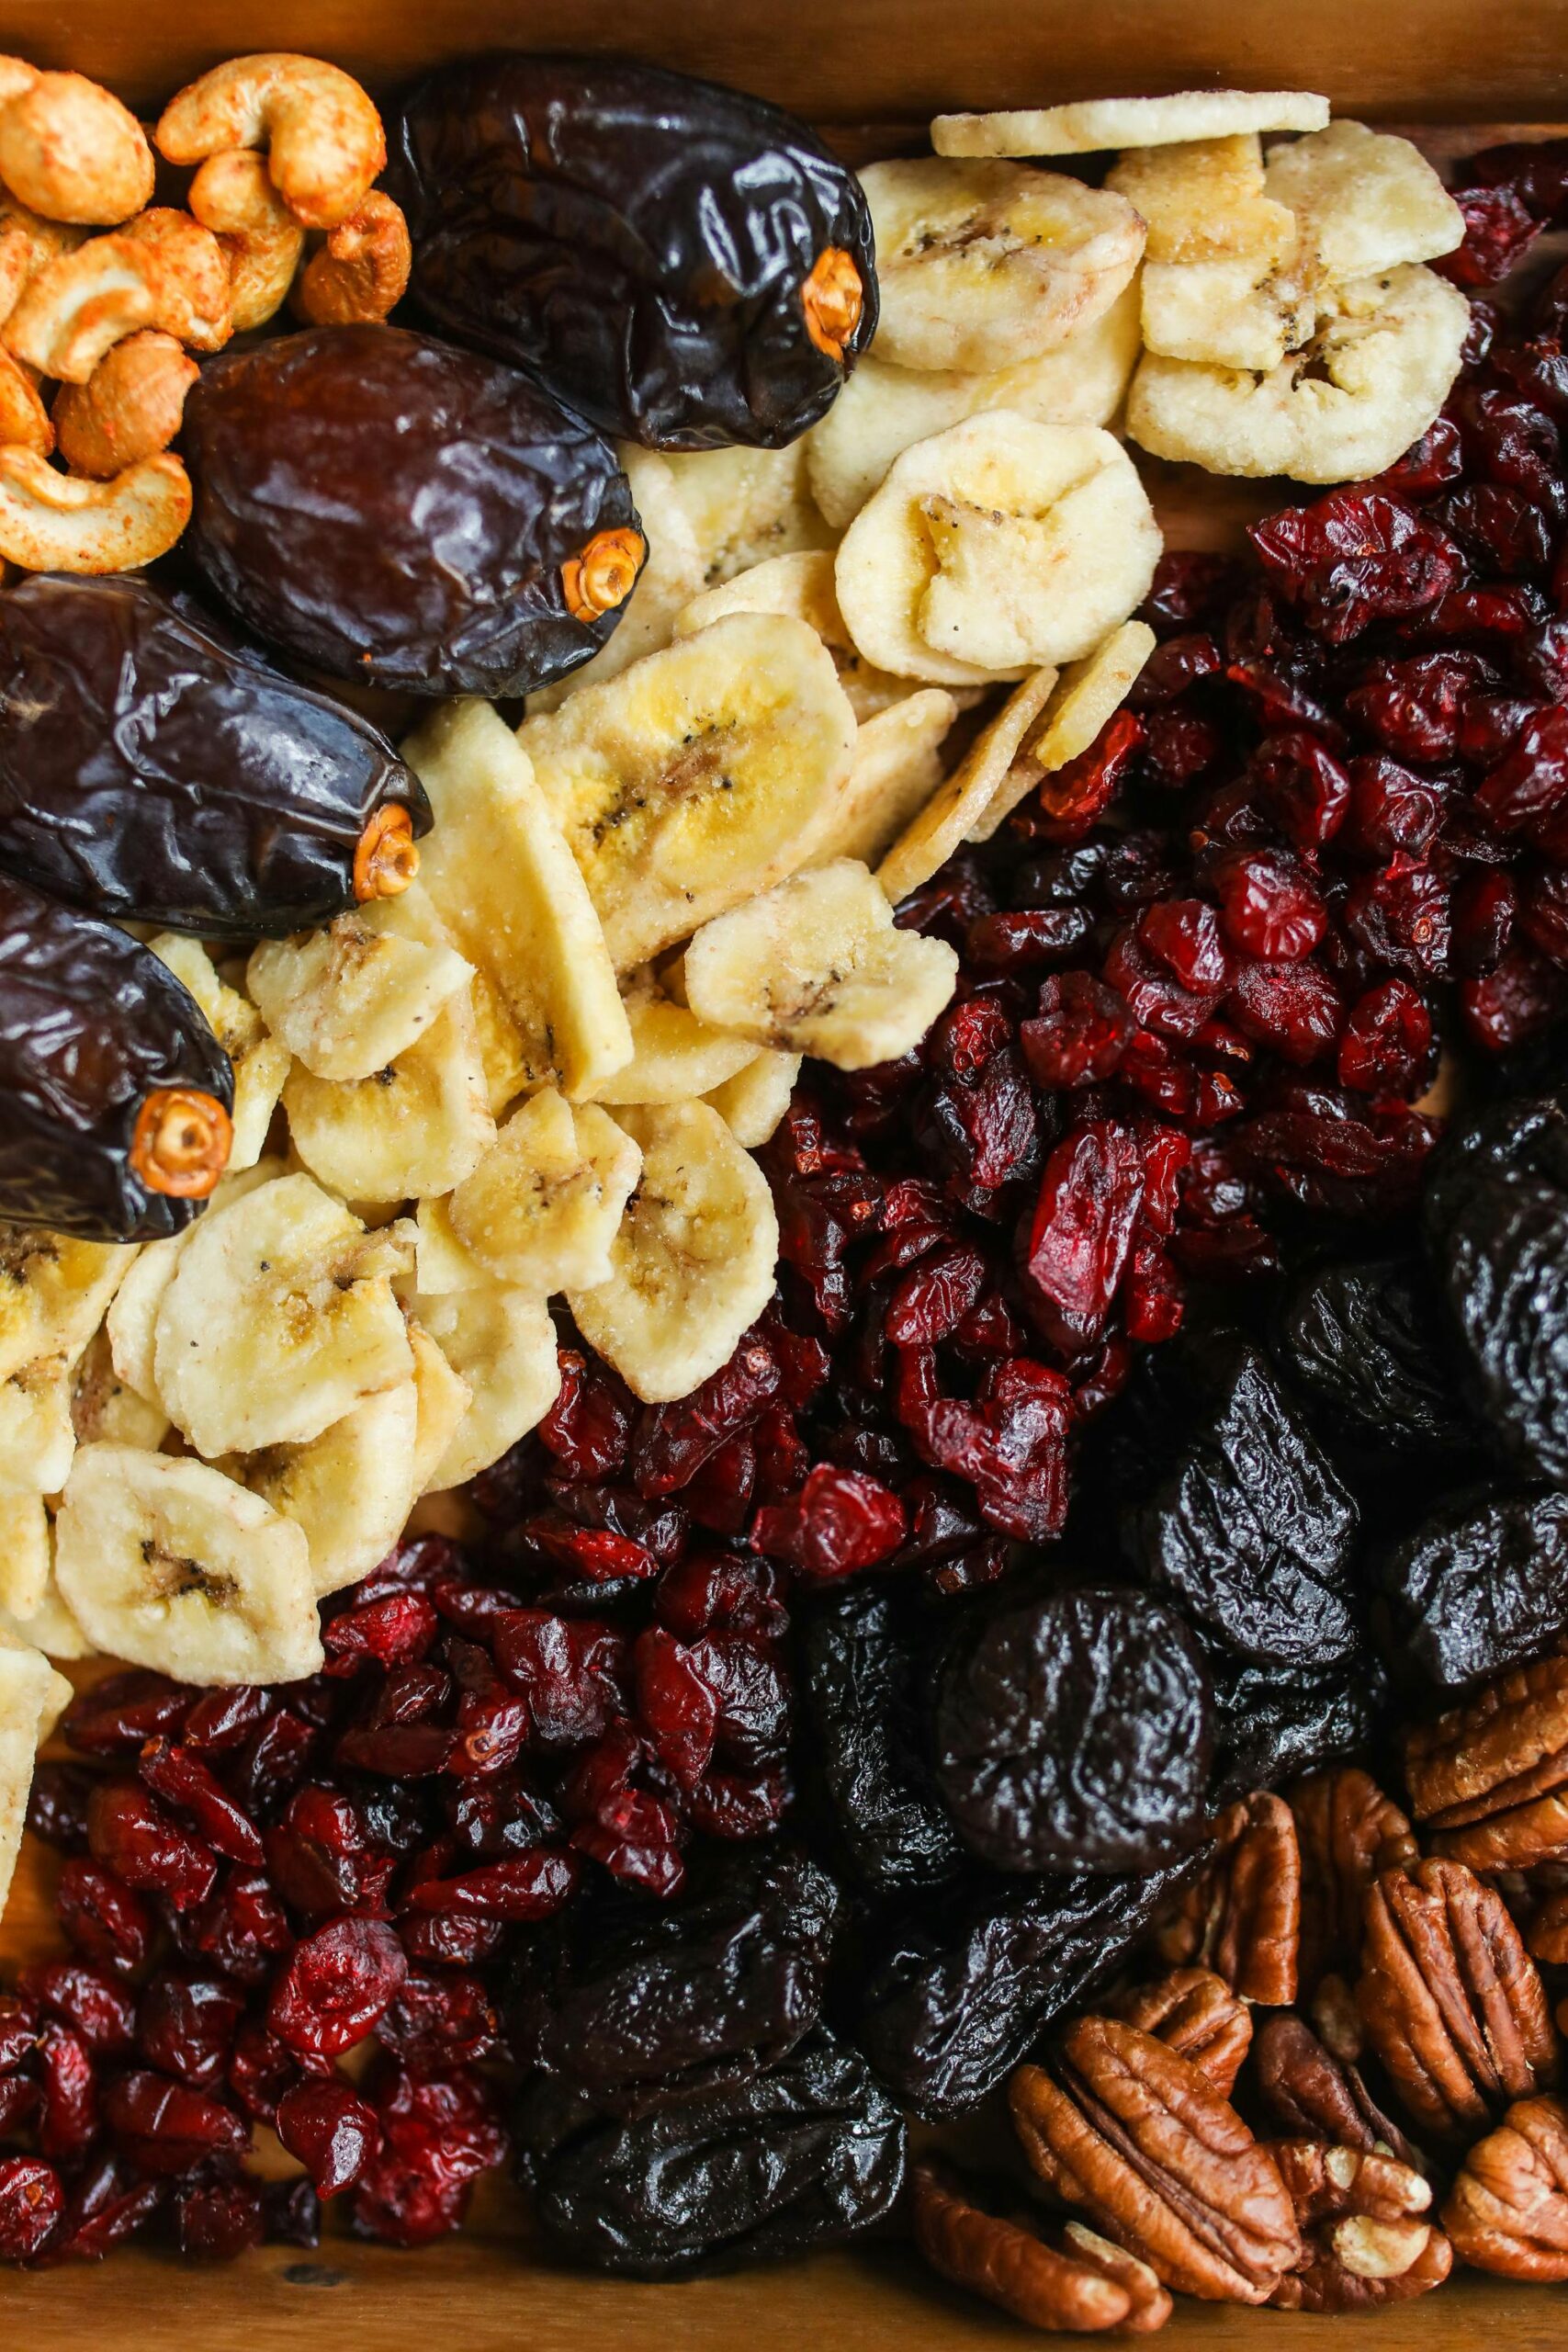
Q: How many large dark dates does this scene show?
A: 4